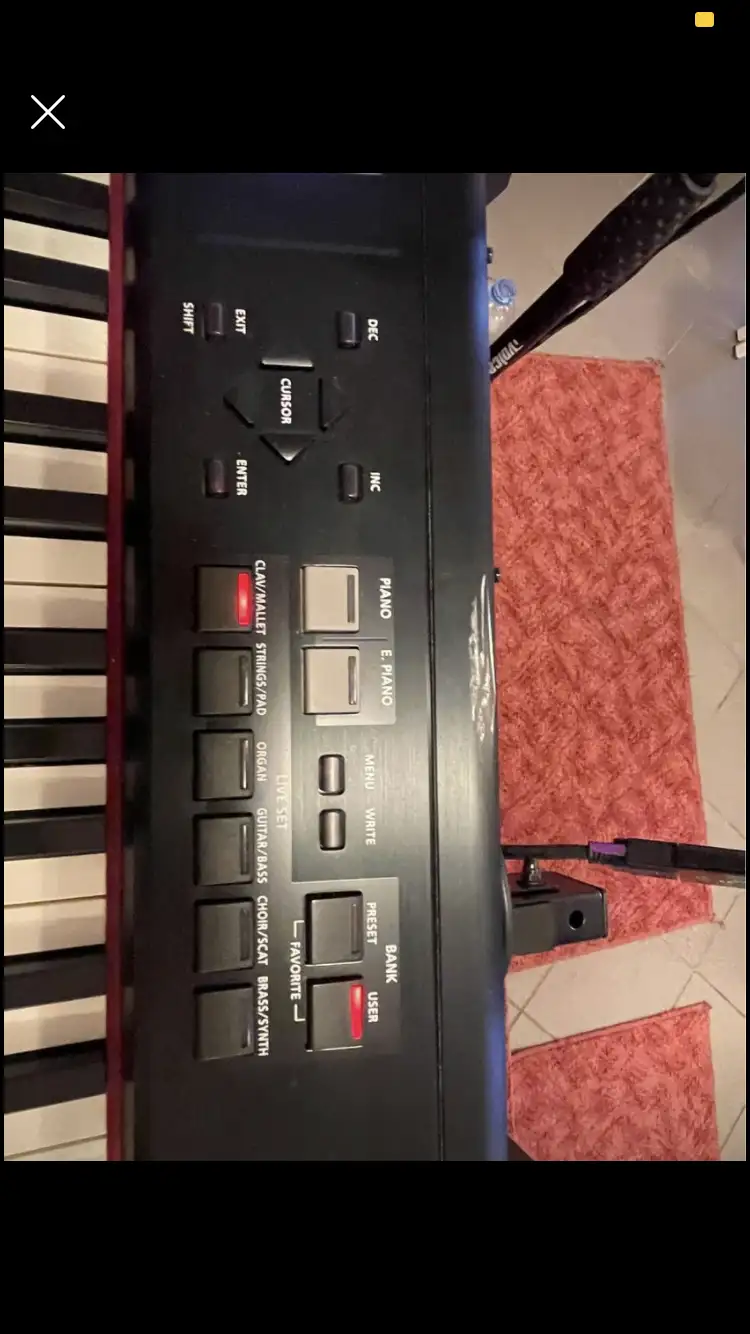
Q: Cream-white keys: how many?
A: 14